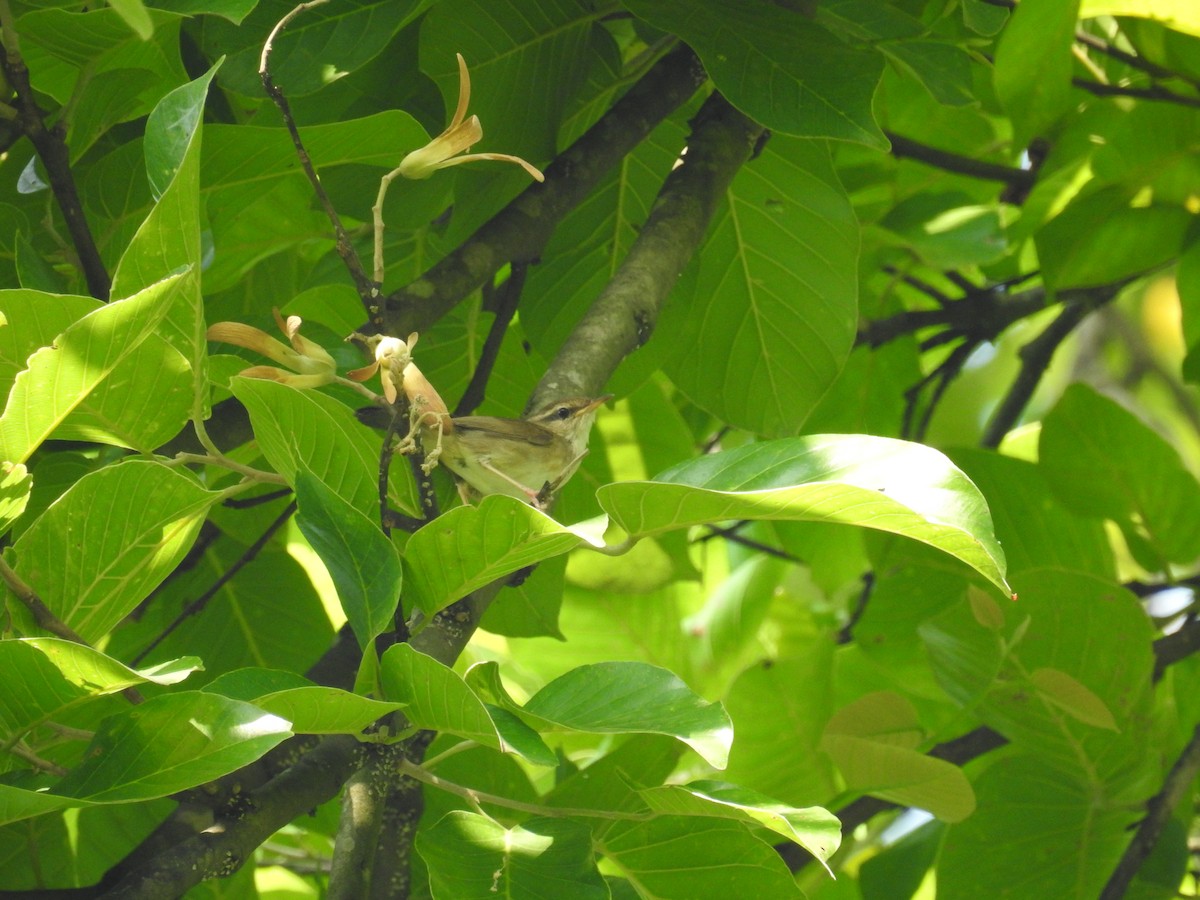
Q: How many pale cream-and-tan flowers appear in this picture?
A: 3